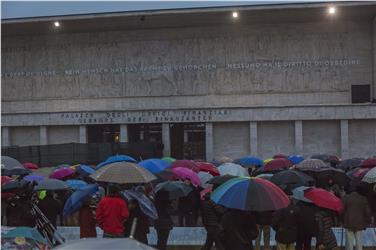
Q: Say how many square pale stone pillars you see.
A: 9